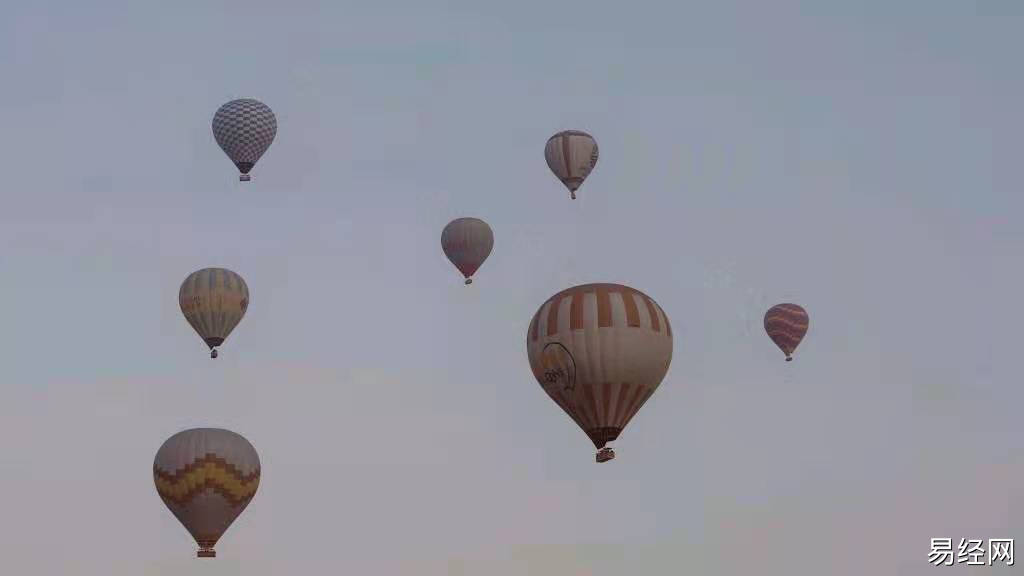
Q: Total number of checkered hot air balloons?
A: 1